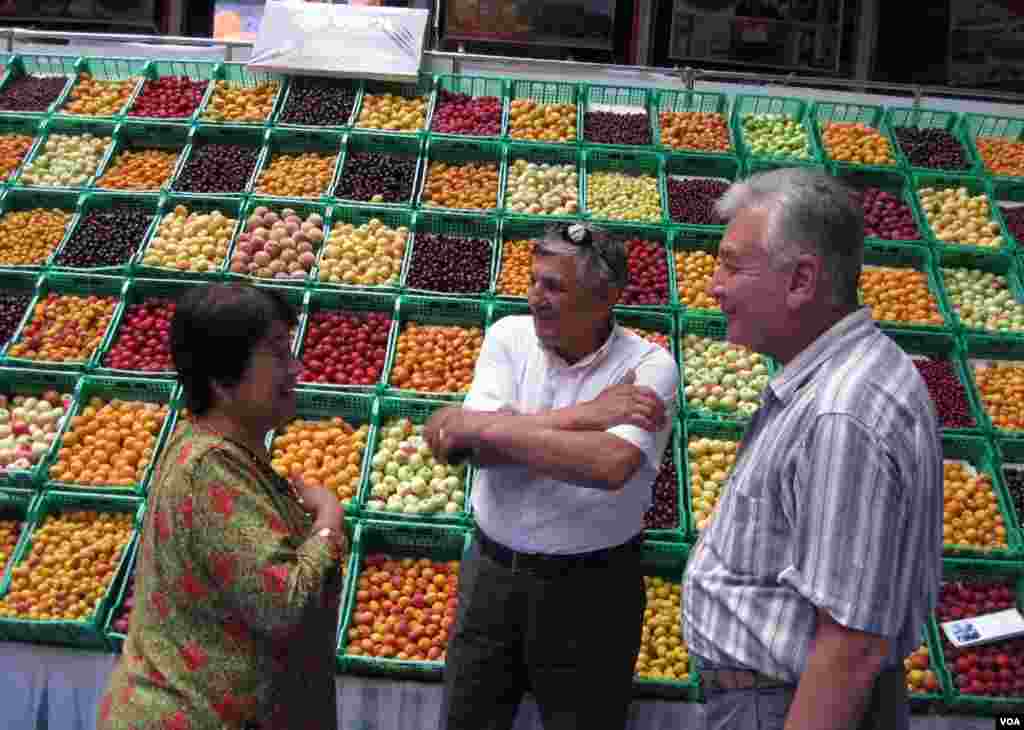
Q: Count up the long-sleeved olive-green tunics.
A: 1